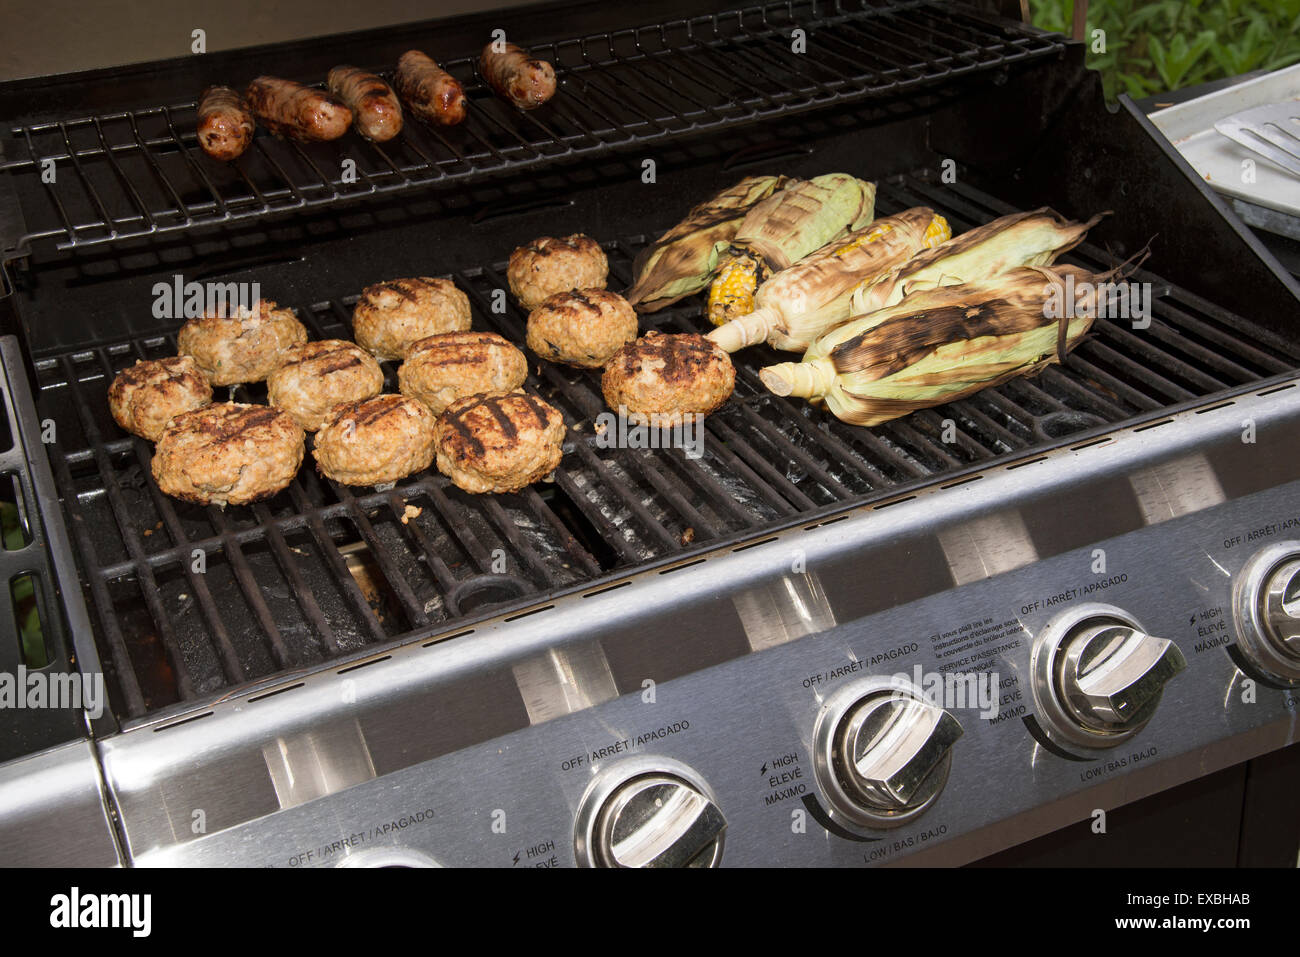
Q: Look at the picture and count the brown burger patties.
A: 11